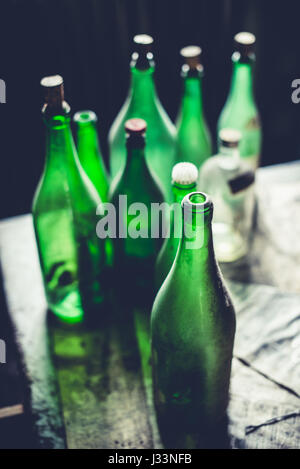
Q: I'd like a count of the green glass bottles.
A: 8